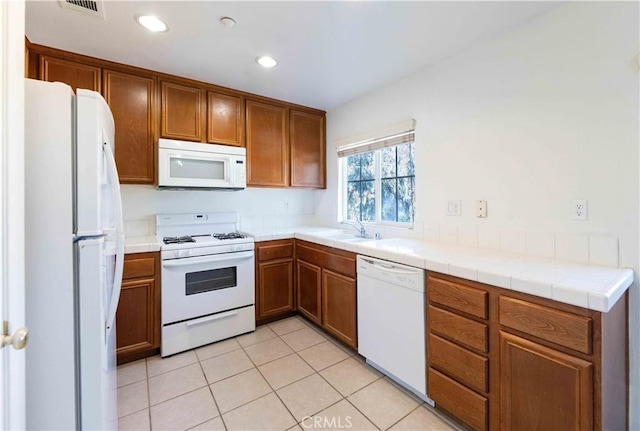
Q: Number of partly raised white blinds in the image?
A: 1